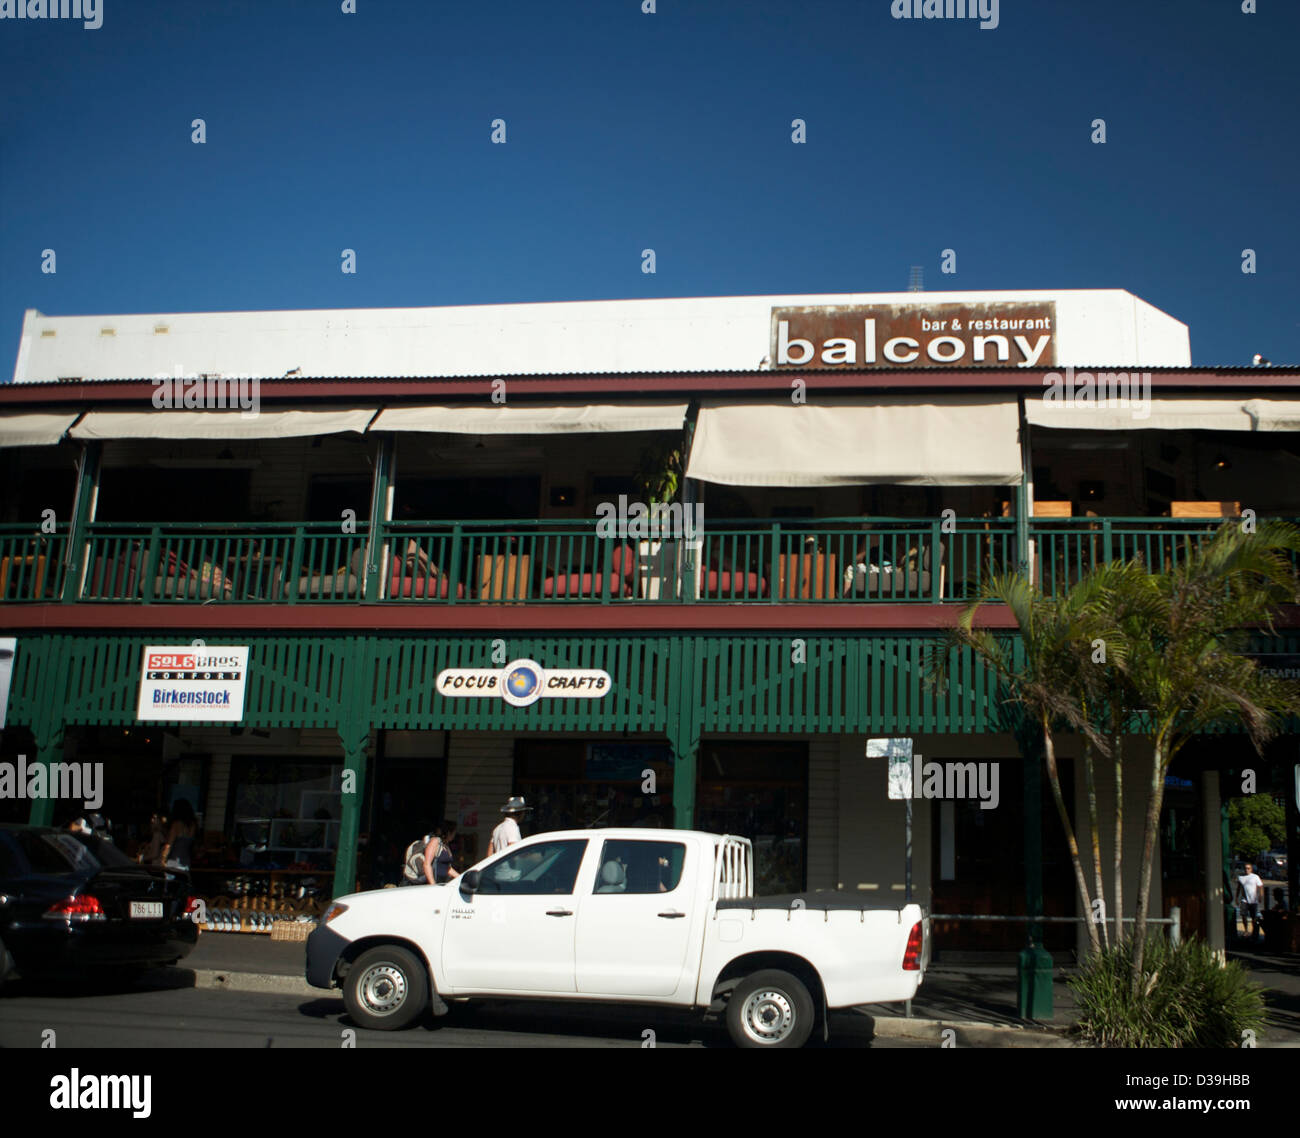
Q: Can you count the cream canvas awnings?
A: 5